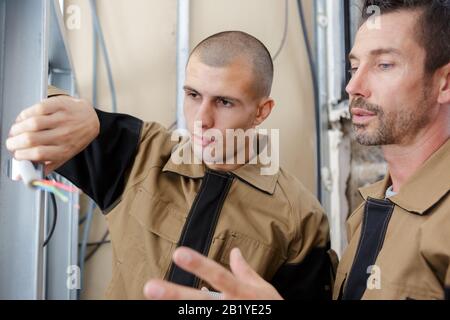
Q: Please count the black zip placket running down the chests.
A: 2